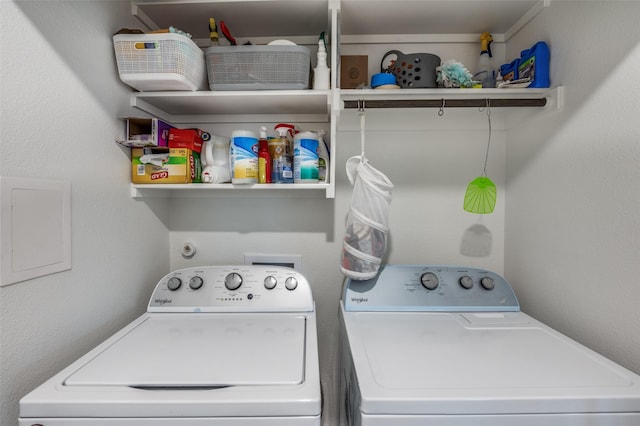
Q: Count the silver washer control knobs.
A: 5